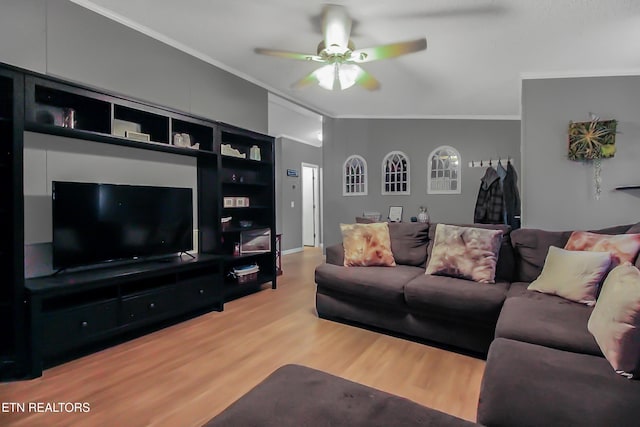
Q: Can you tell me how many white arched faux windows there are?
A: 3